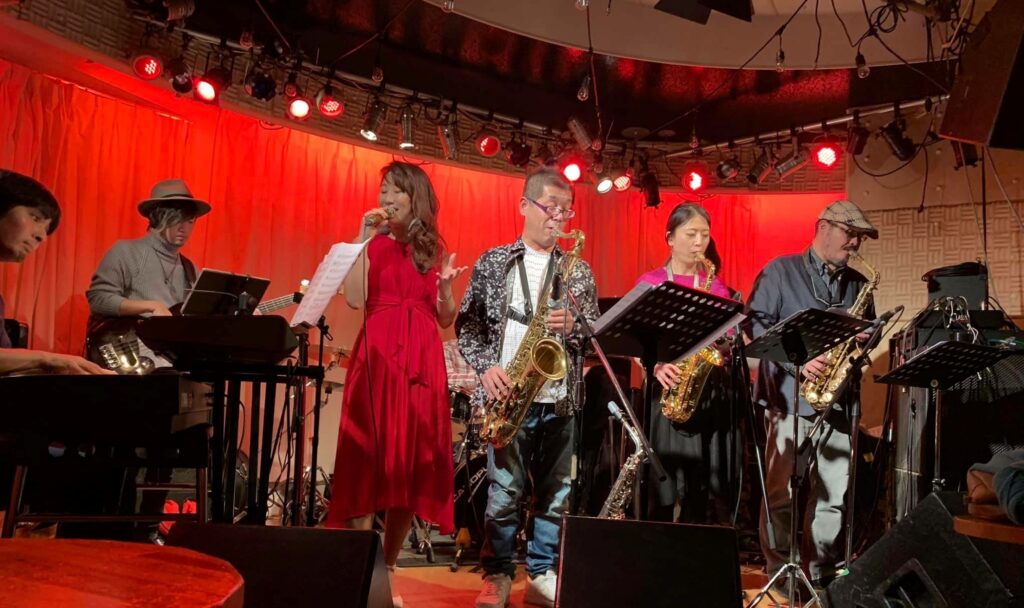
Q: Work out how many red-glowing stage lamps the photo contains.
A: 9